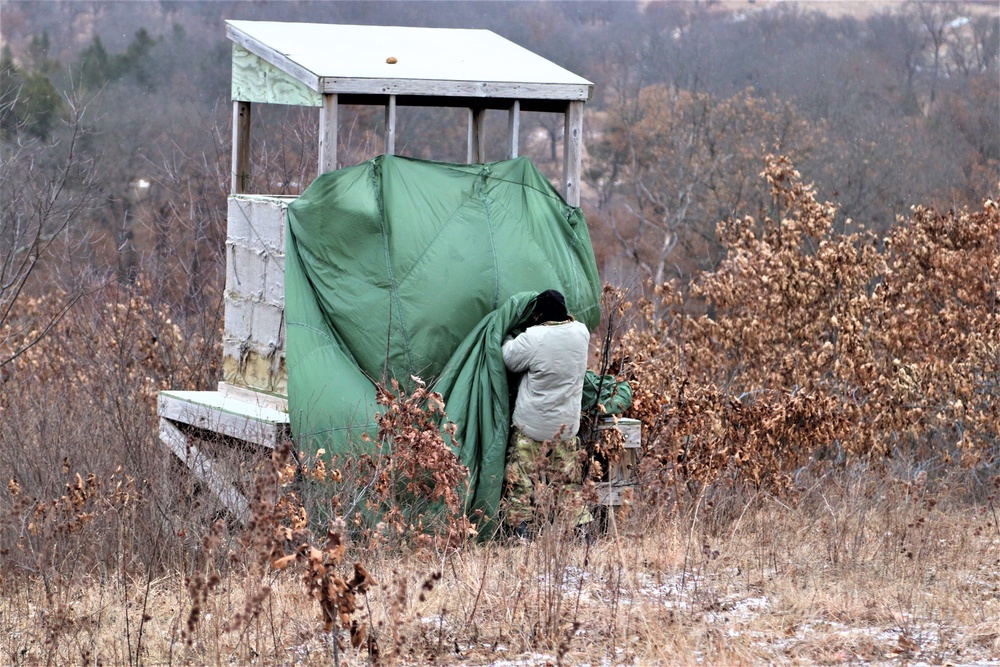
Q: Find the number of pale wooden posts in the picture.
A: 6